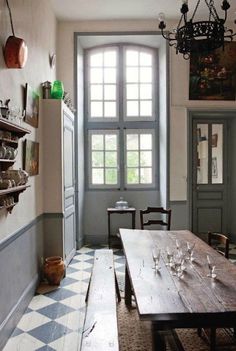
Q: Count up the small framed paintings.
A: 2